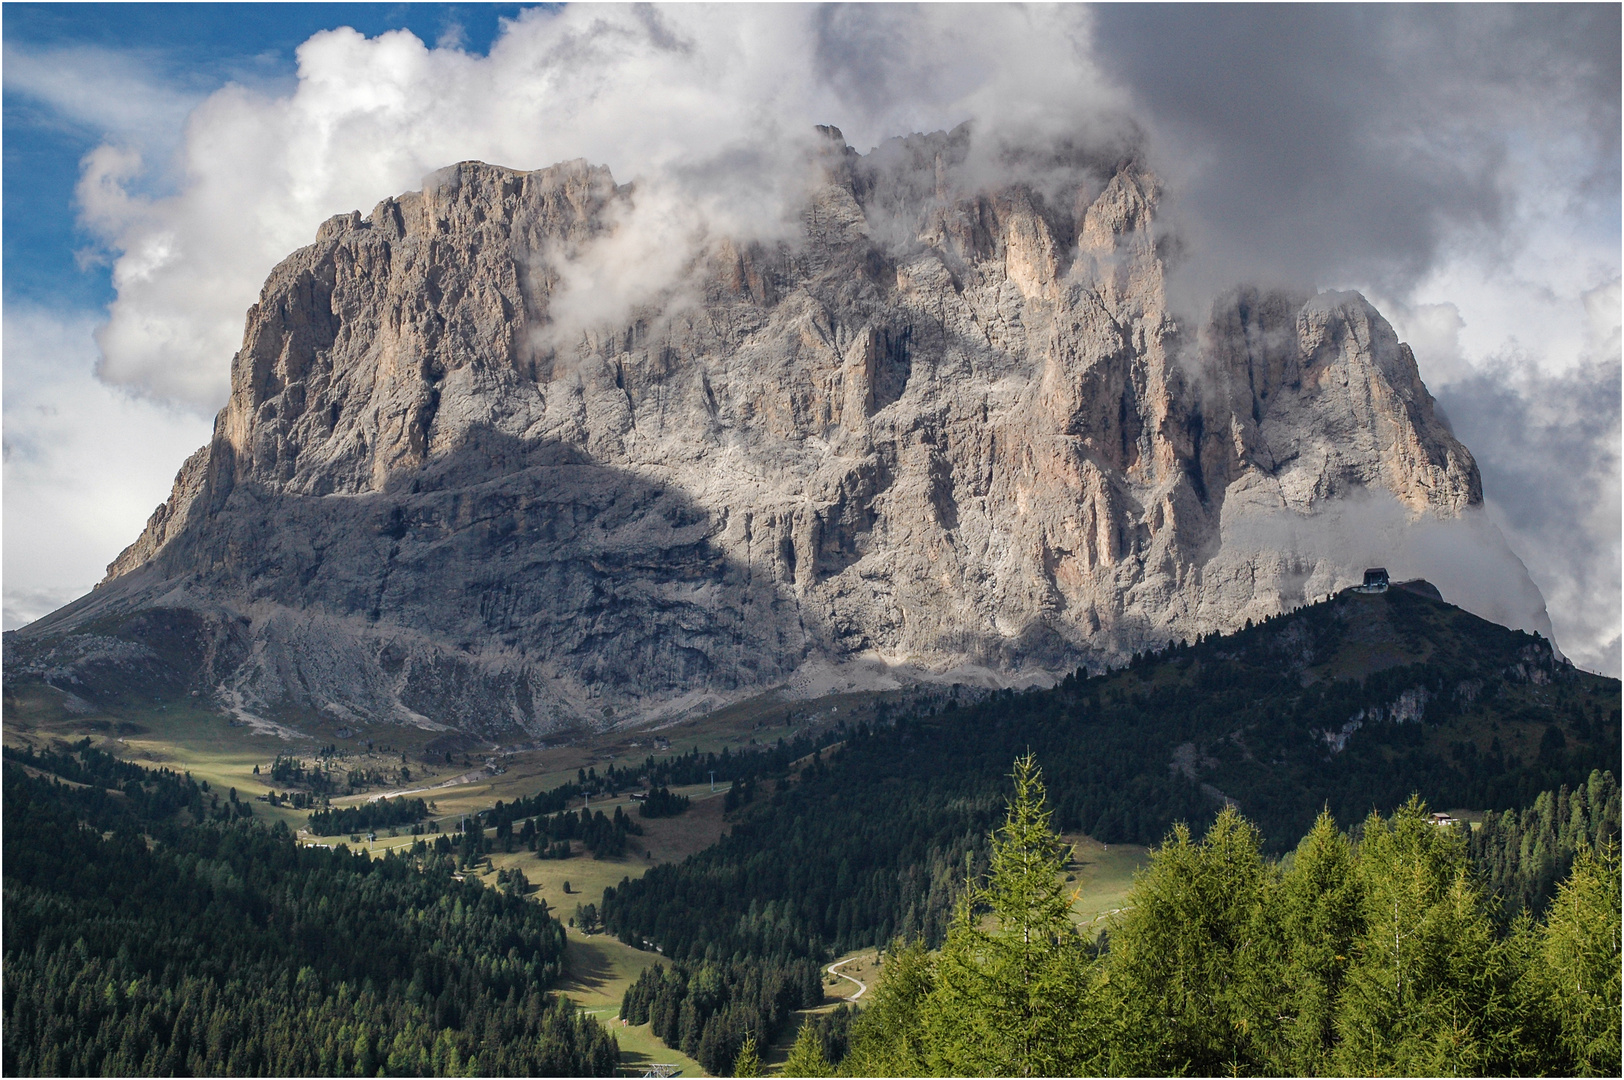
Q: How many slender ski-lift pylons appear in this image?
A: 4